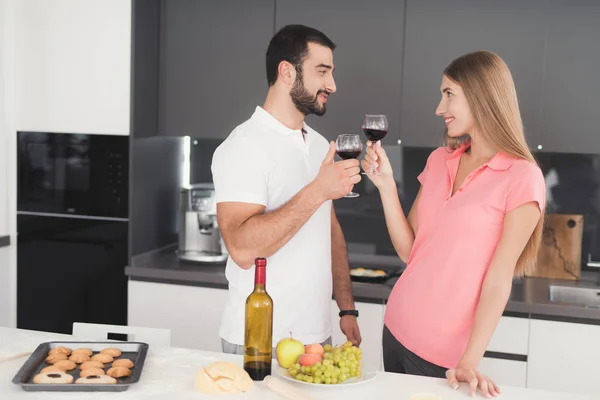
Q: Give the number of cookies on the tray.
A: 14